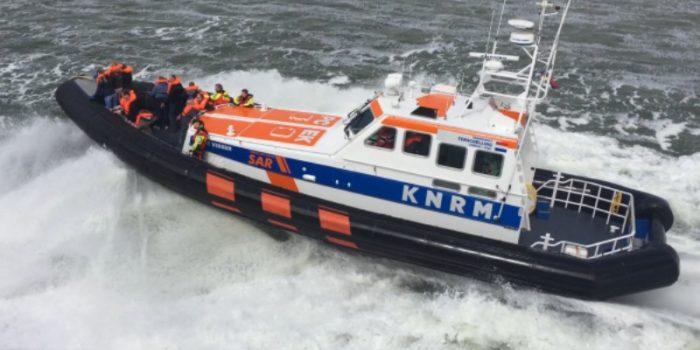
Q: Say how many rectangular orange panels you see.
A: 3